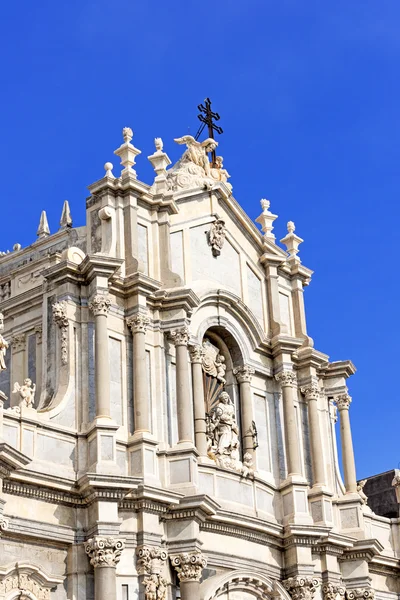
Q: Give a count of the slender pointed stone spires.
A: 2